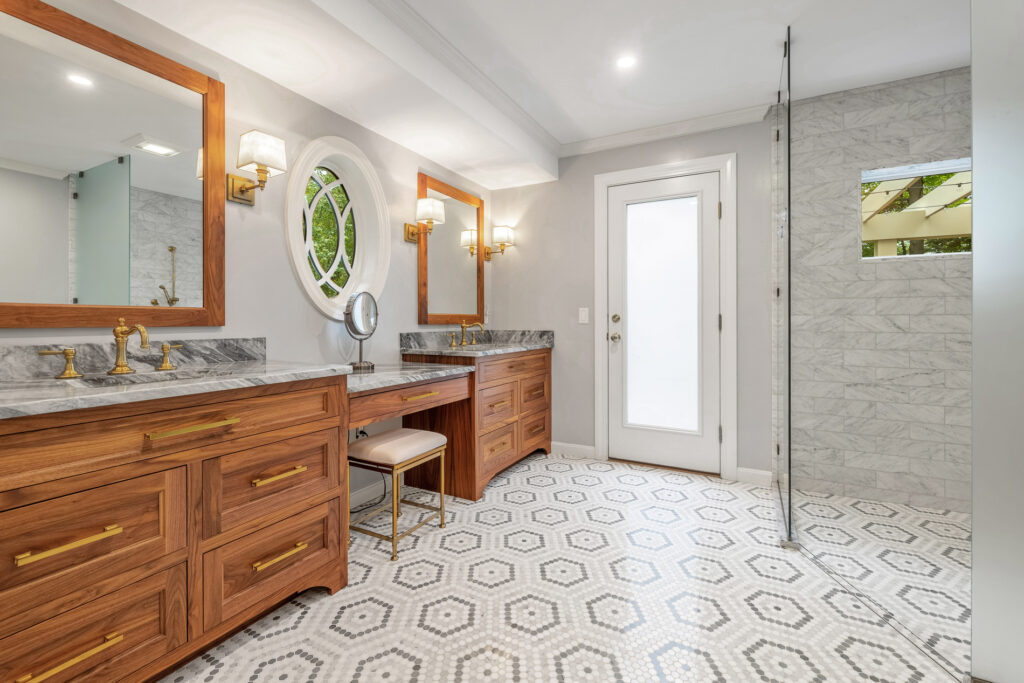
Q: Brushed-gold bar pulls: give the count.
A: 11